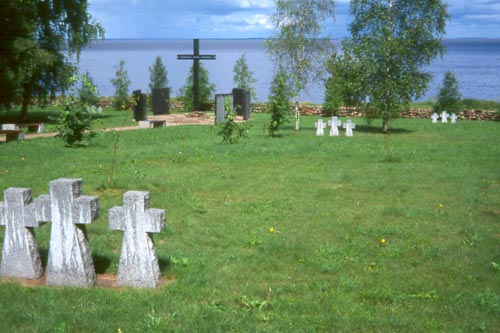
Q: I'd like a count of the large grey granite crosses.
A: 3